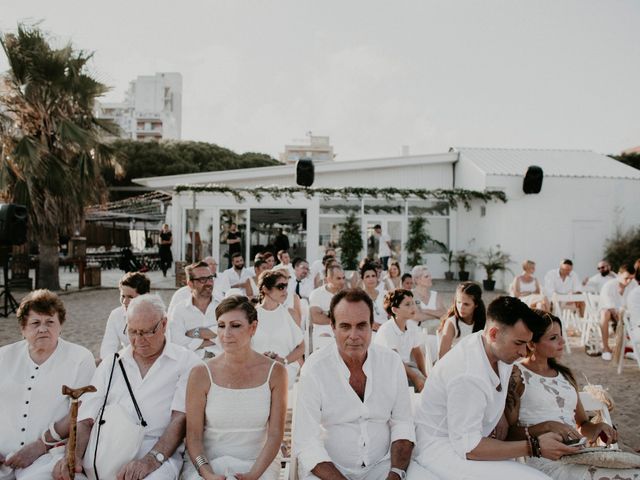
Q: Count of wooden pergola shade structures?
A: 1